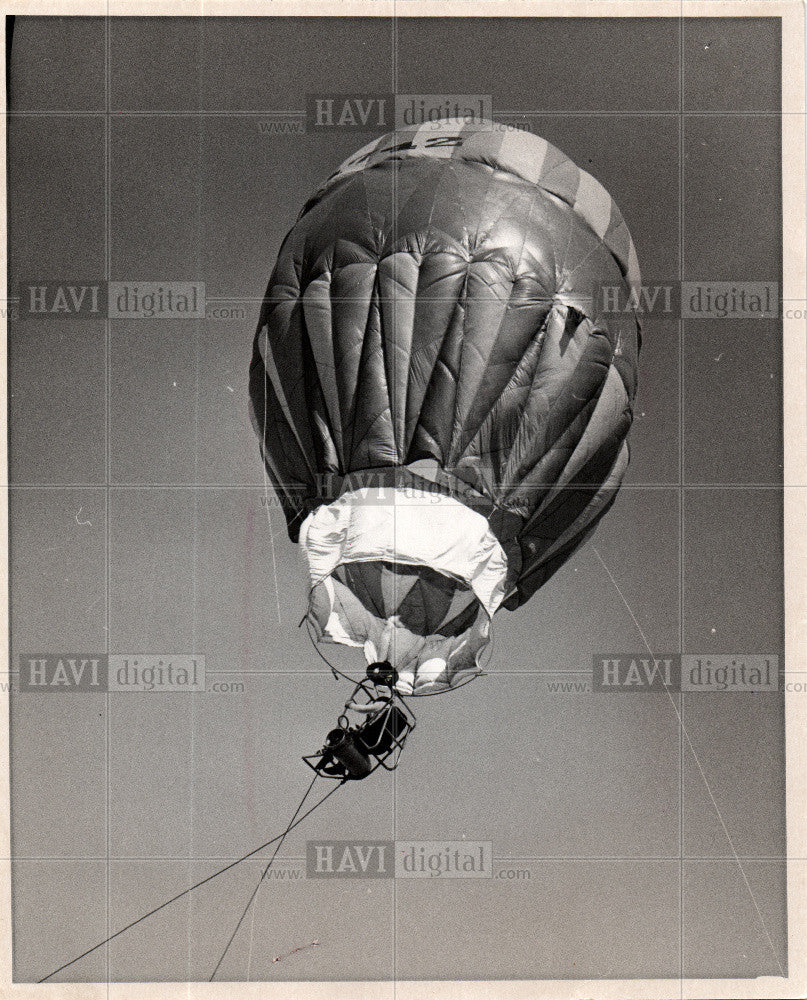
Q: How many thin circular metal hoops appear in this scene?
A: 1